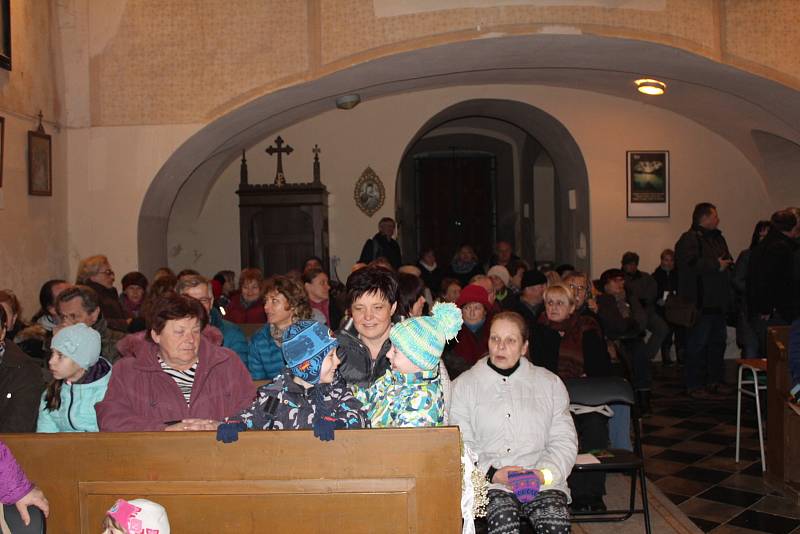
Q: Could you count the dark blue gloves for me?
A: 2